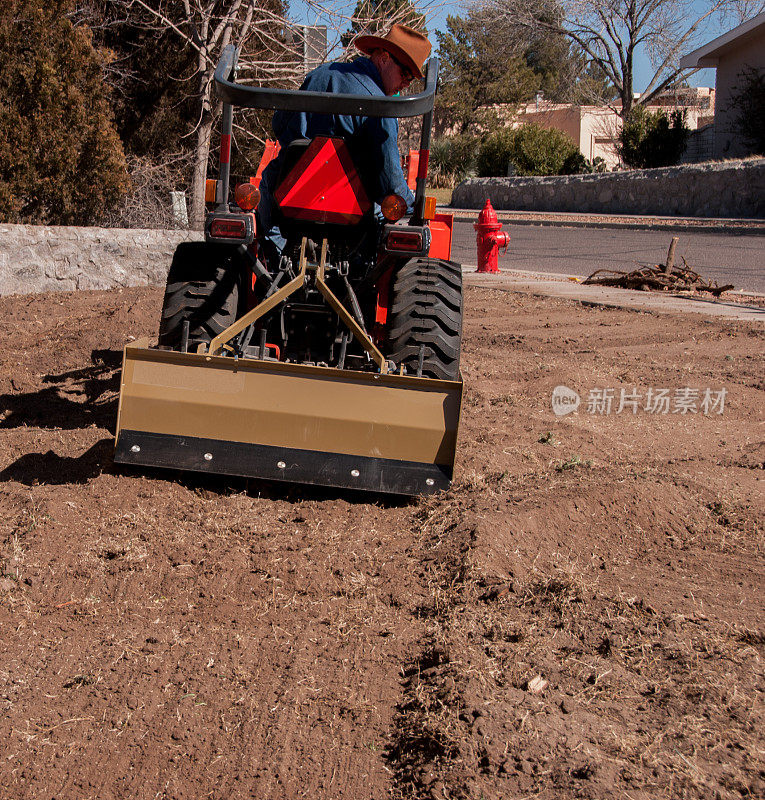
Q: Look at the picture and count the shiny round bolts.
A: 5